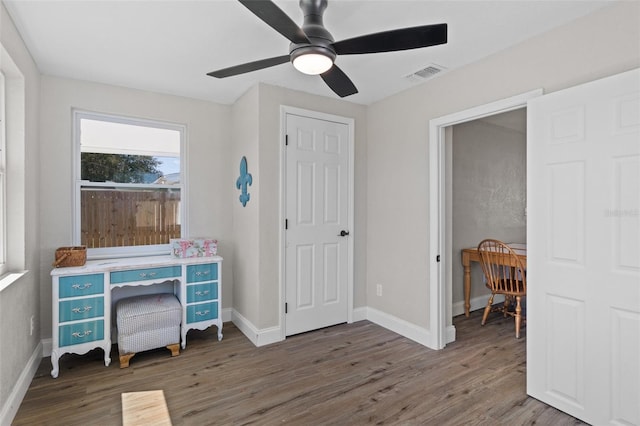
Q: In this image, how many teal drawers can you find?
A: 7